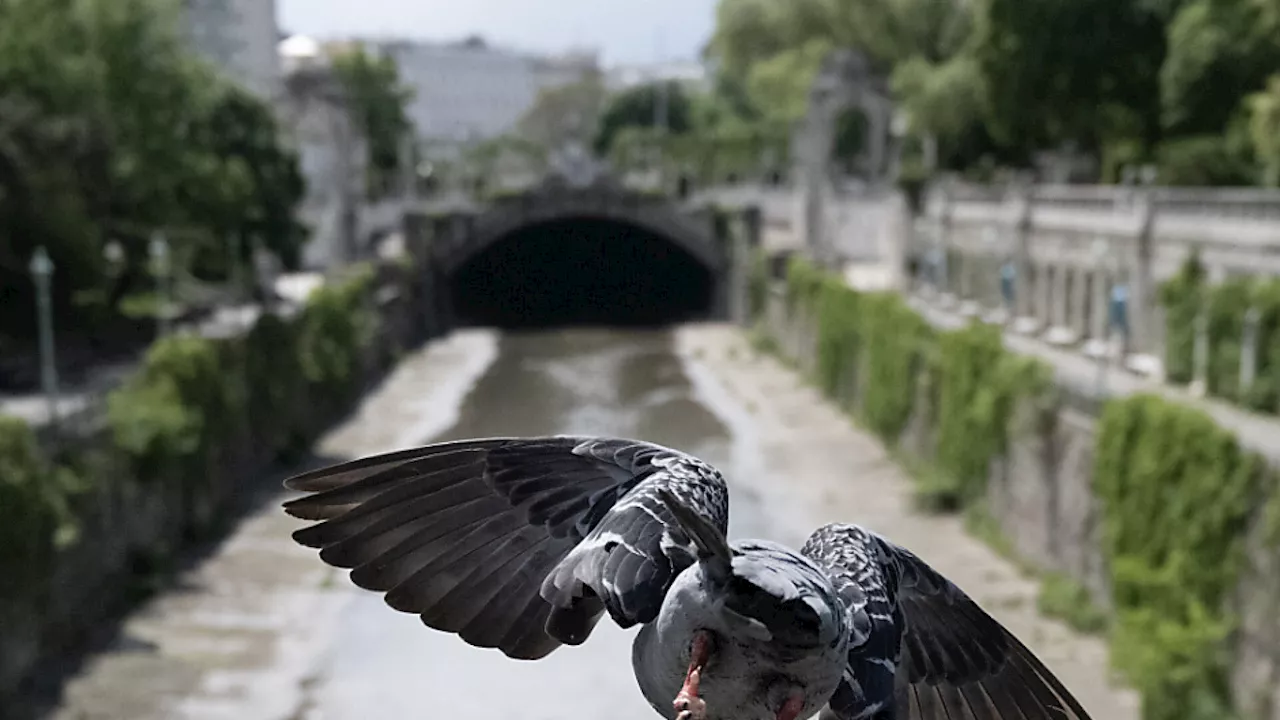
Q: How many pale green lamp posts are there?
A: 2